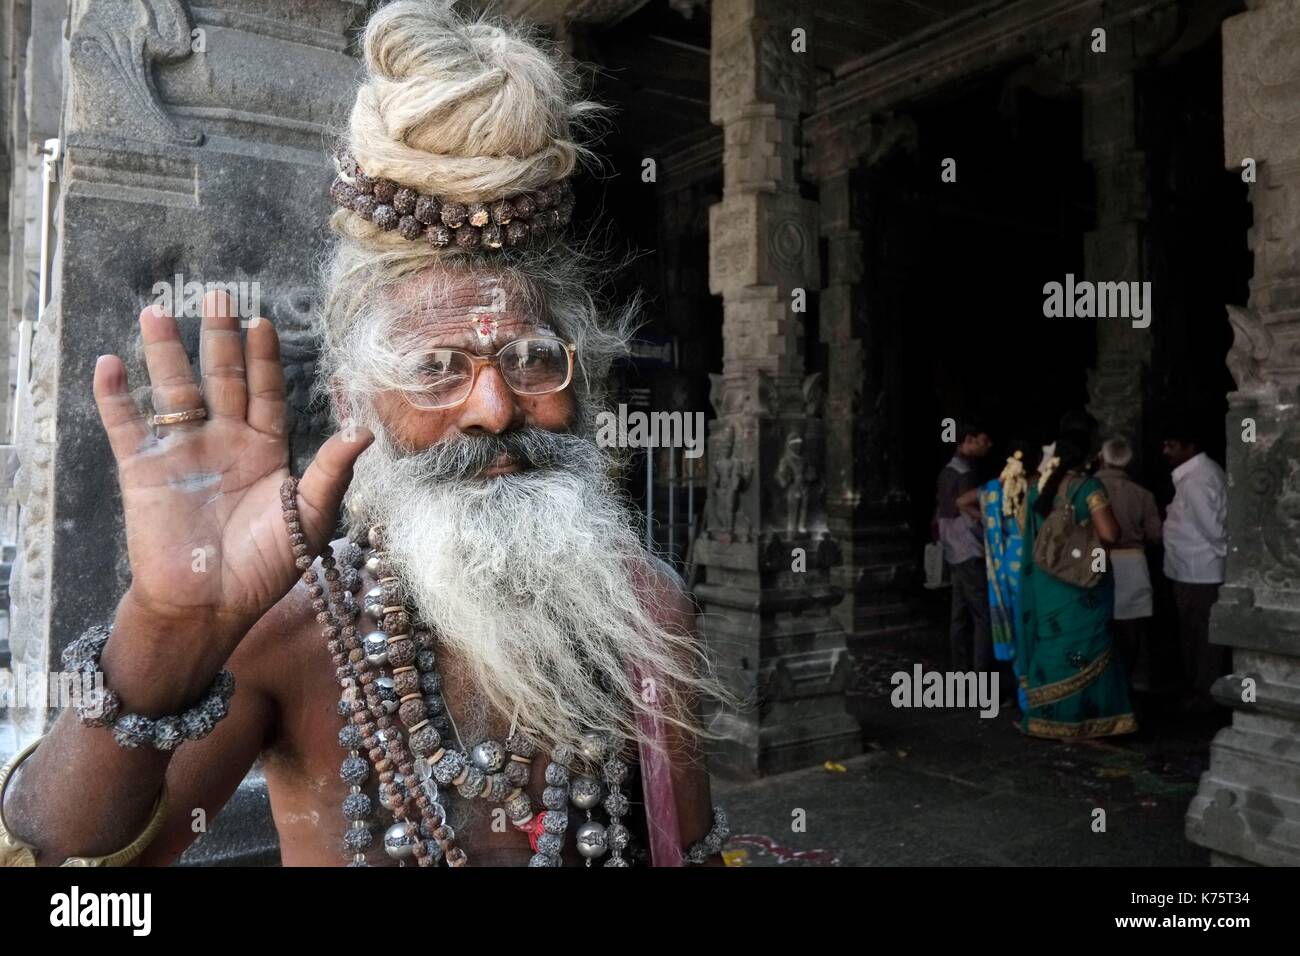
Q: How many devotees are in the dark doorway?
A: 5